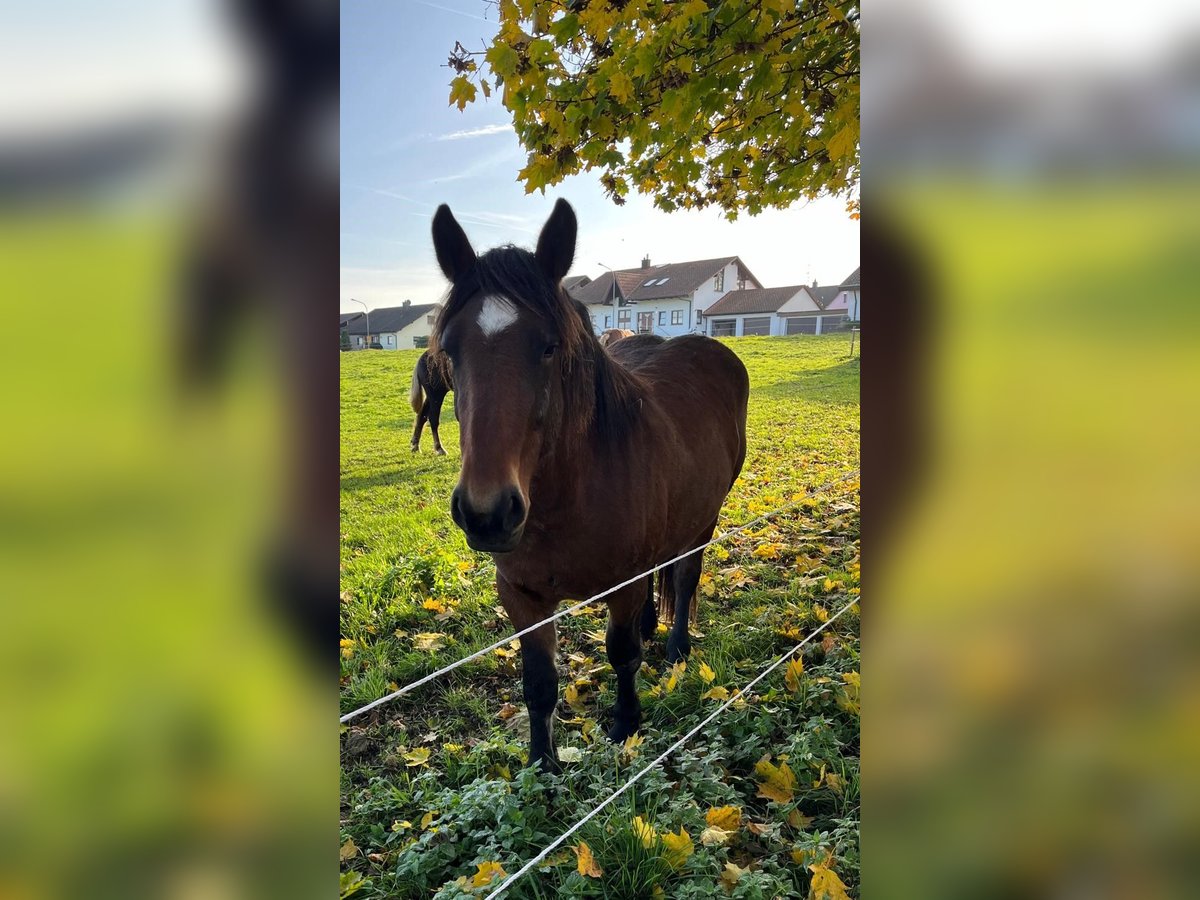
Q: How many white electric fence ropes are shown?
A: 2